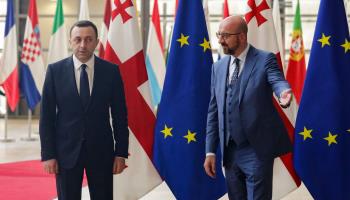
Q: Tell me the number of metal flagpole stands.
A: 2